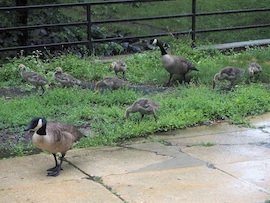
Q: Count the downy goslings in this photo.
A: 7